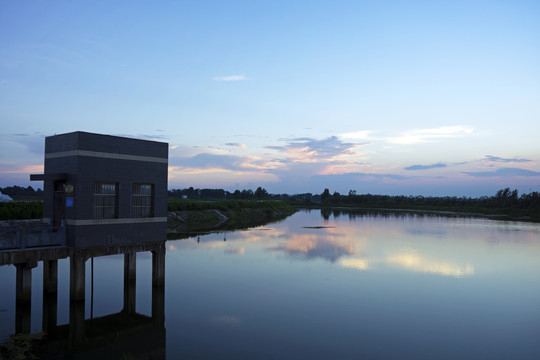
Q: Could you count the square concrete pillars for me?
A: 5